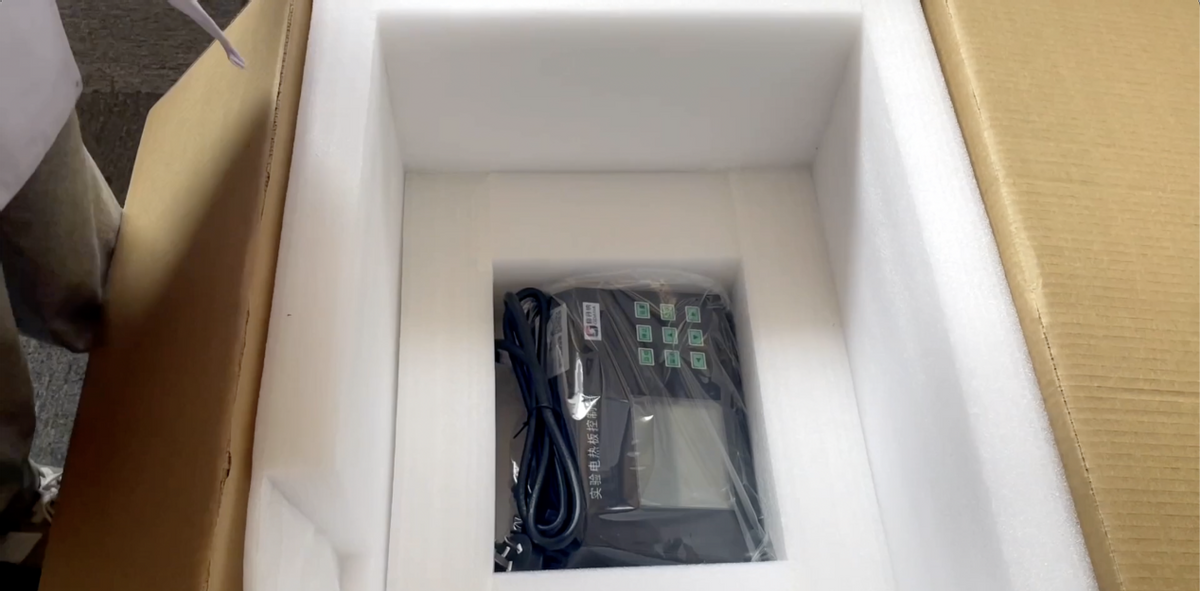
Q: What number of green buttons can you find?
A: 9